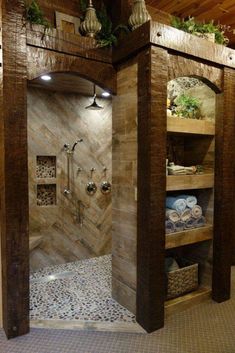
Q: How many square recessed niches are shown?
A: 2